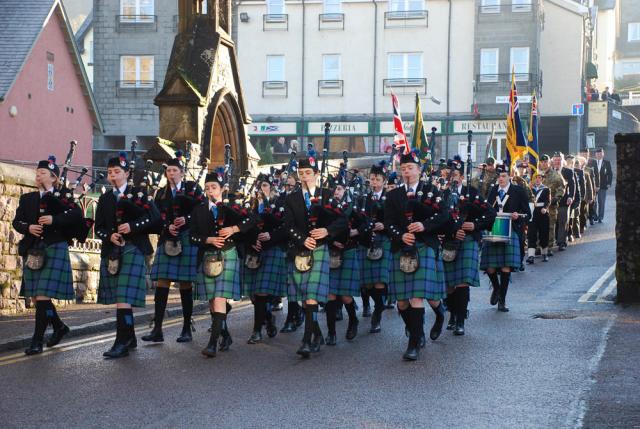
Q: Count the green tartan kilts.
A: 11